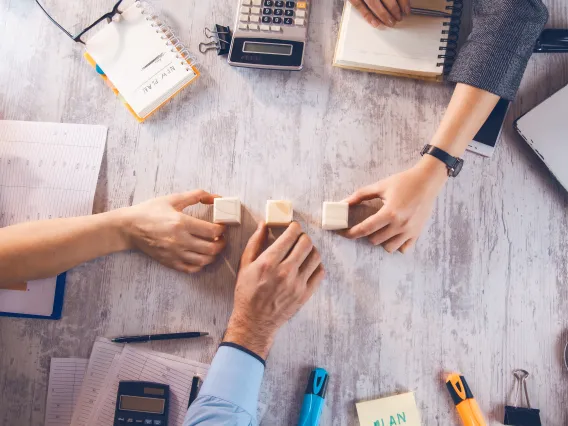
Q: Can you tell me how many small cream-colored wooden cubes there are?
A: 3